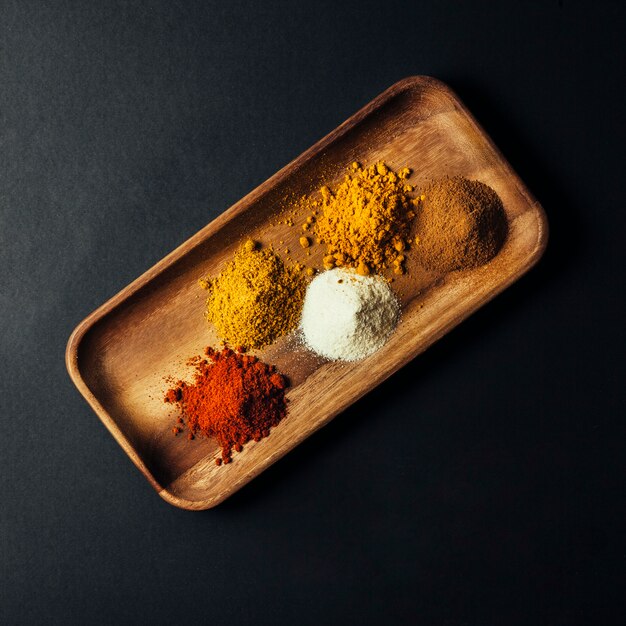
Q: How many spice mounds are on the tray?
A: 5